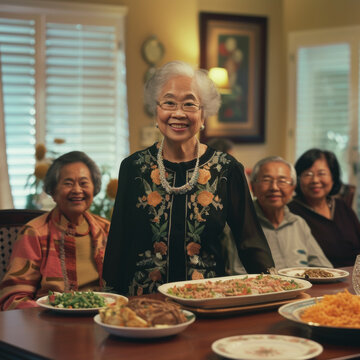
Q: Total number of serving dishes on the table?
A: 5